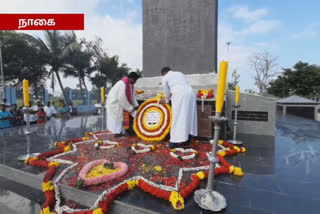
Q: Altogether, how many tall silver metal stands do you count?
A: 4